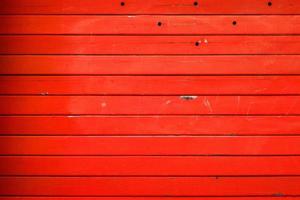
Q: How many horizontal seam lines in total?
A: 10